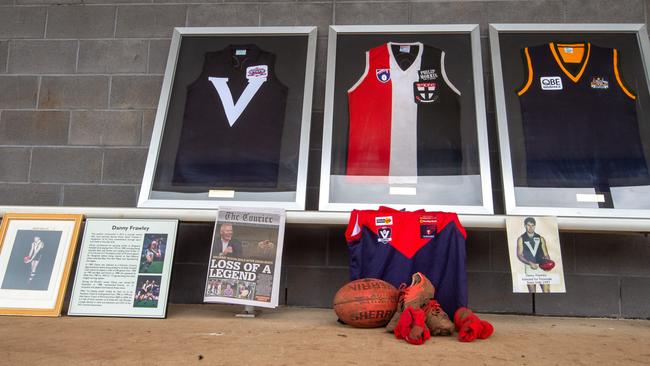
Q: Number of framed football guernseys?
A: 3